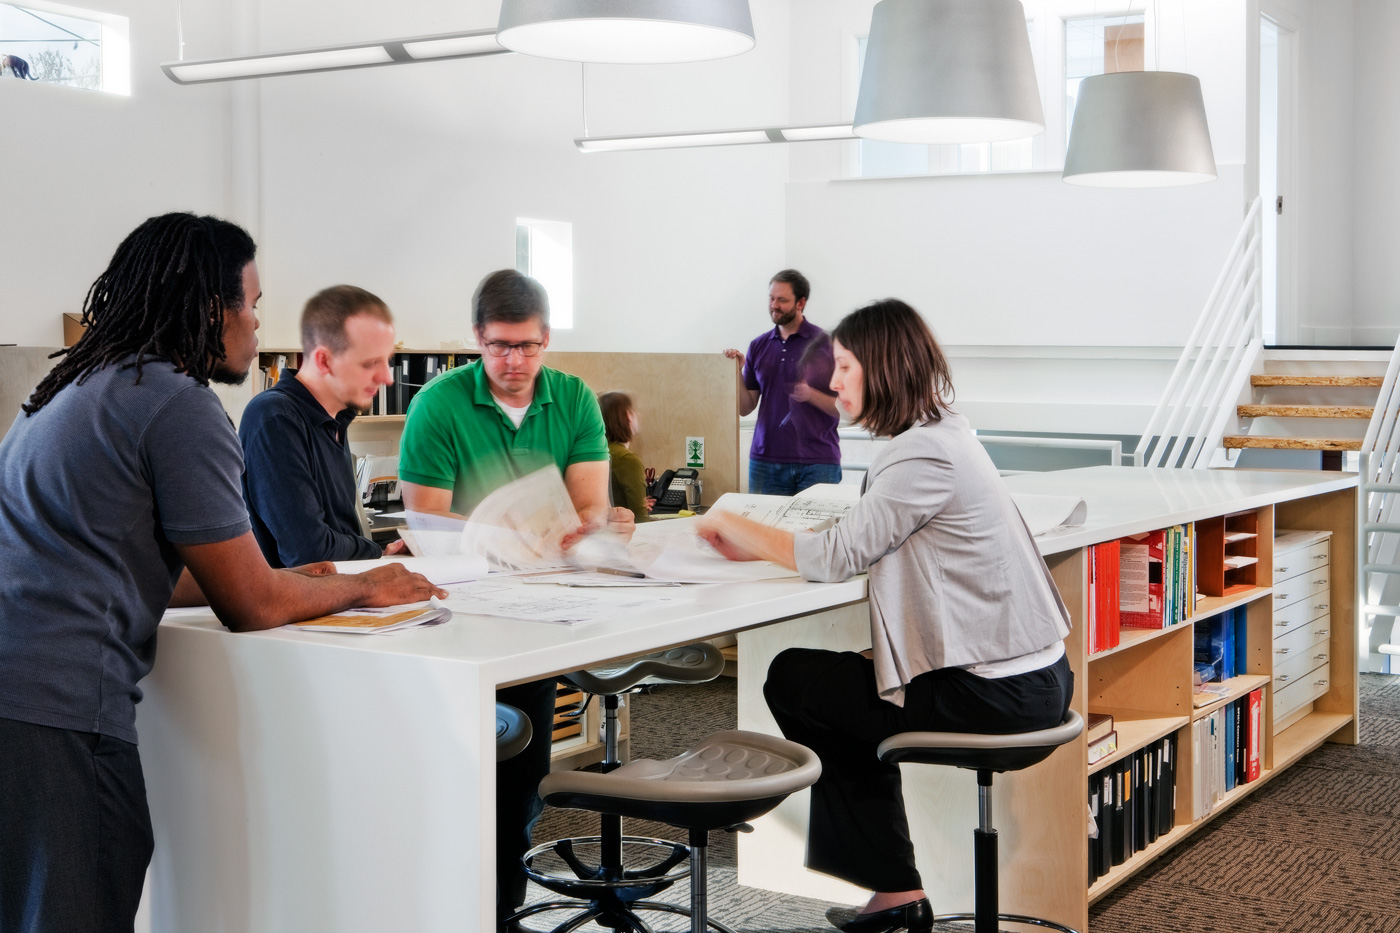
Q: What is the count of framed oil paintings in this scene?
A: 0